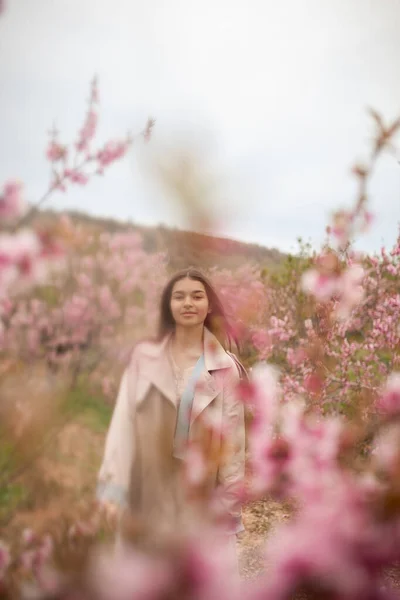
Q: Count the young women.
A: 1